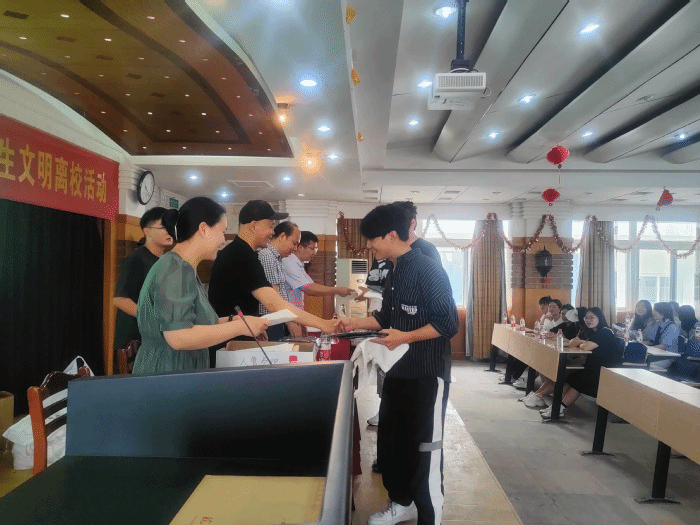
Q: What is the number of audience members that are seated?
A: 10